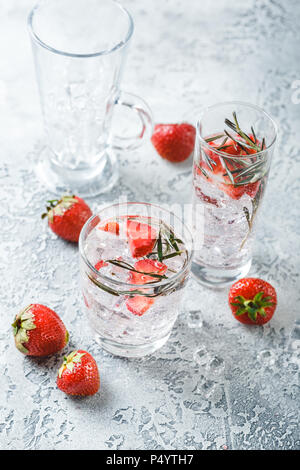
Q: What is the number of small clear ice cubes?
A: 5